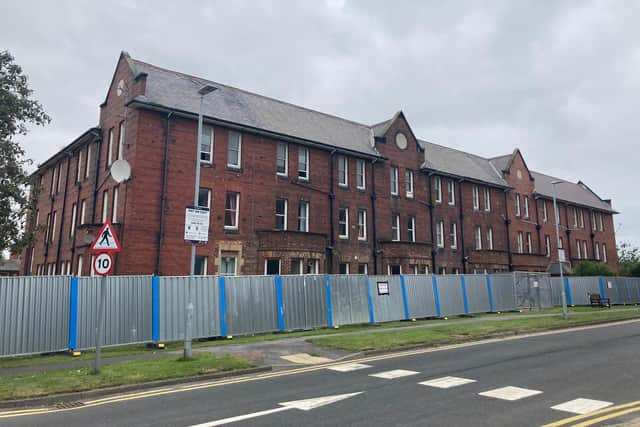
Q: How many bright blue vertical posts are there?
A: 12